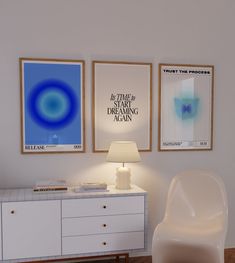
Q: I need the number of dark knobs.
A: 4